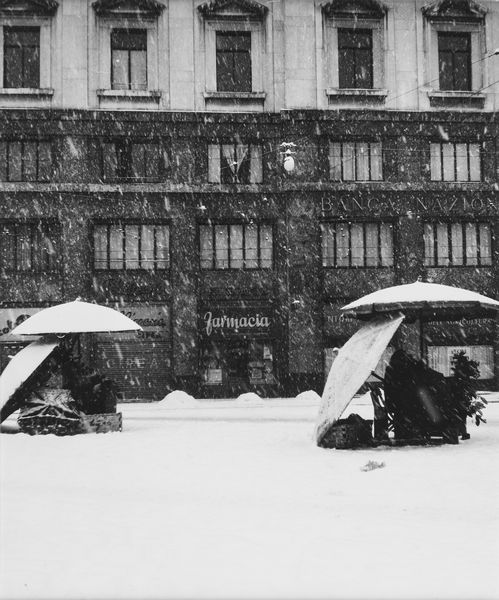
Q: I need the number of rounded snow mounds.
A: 3